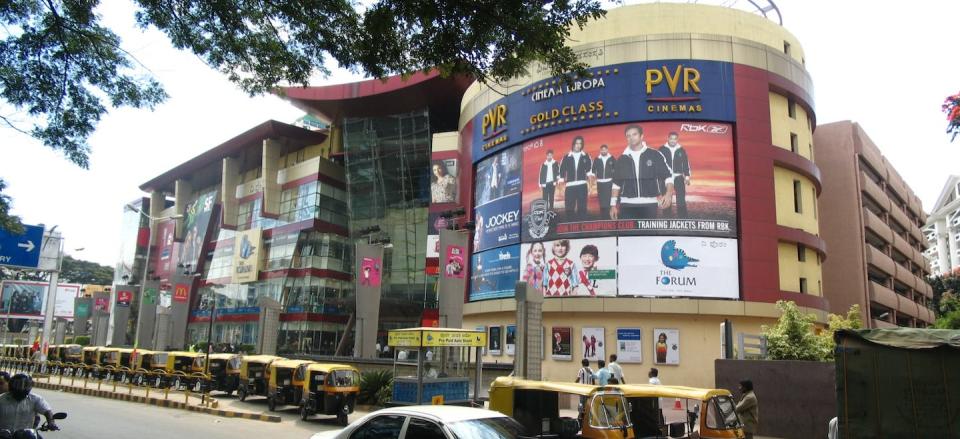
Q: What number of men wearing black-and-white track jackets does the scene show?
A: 5